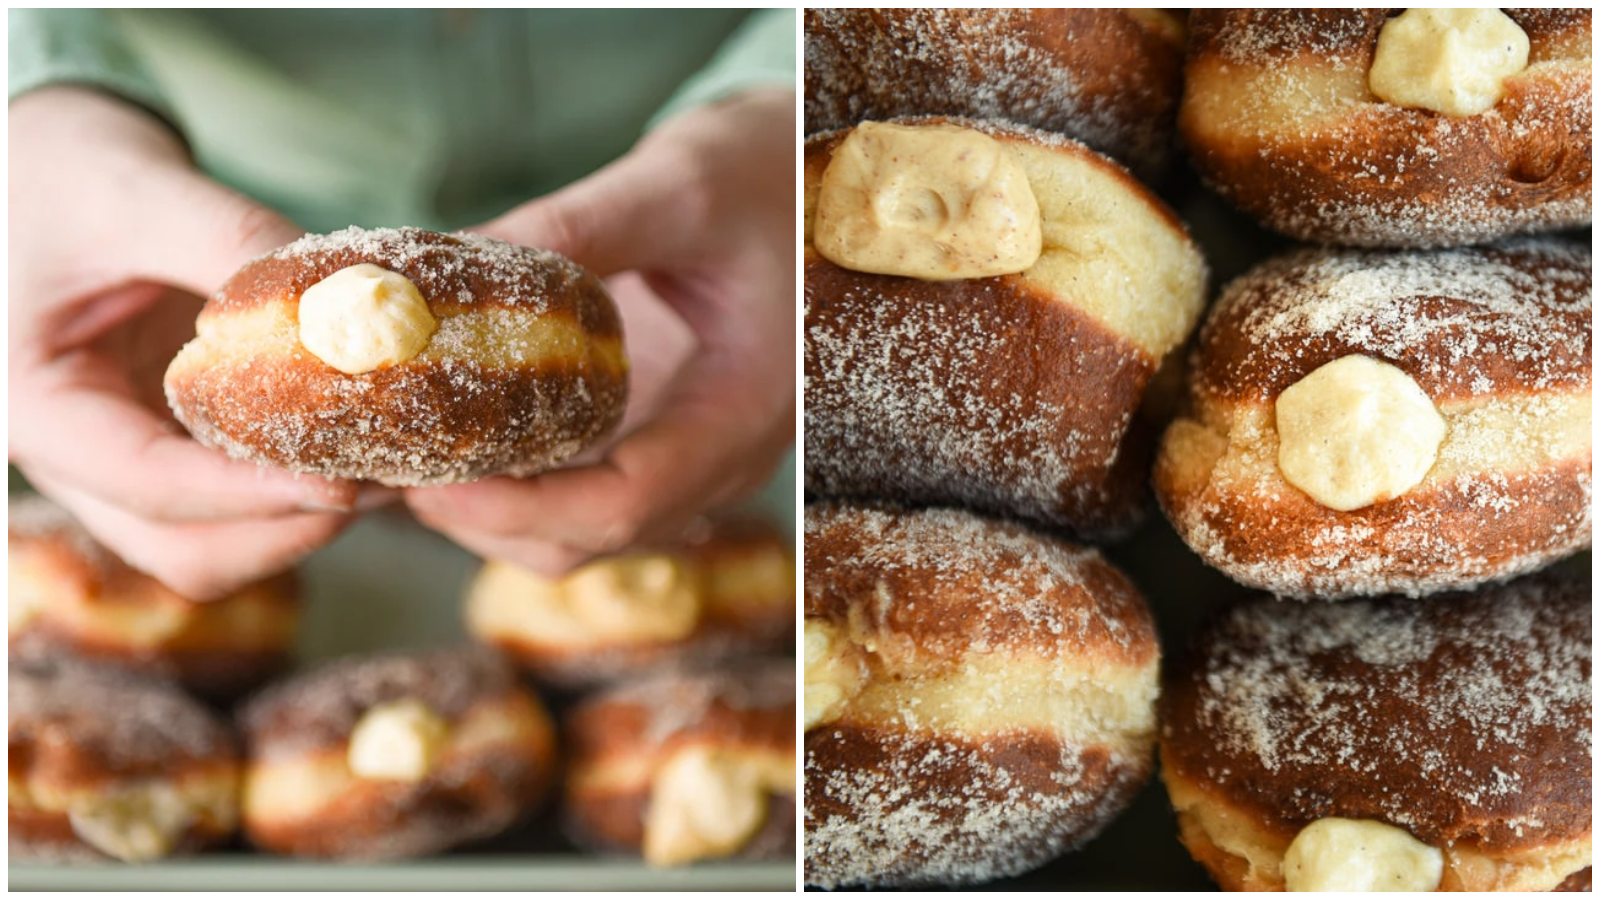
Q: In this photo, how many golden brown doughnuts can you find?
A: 12